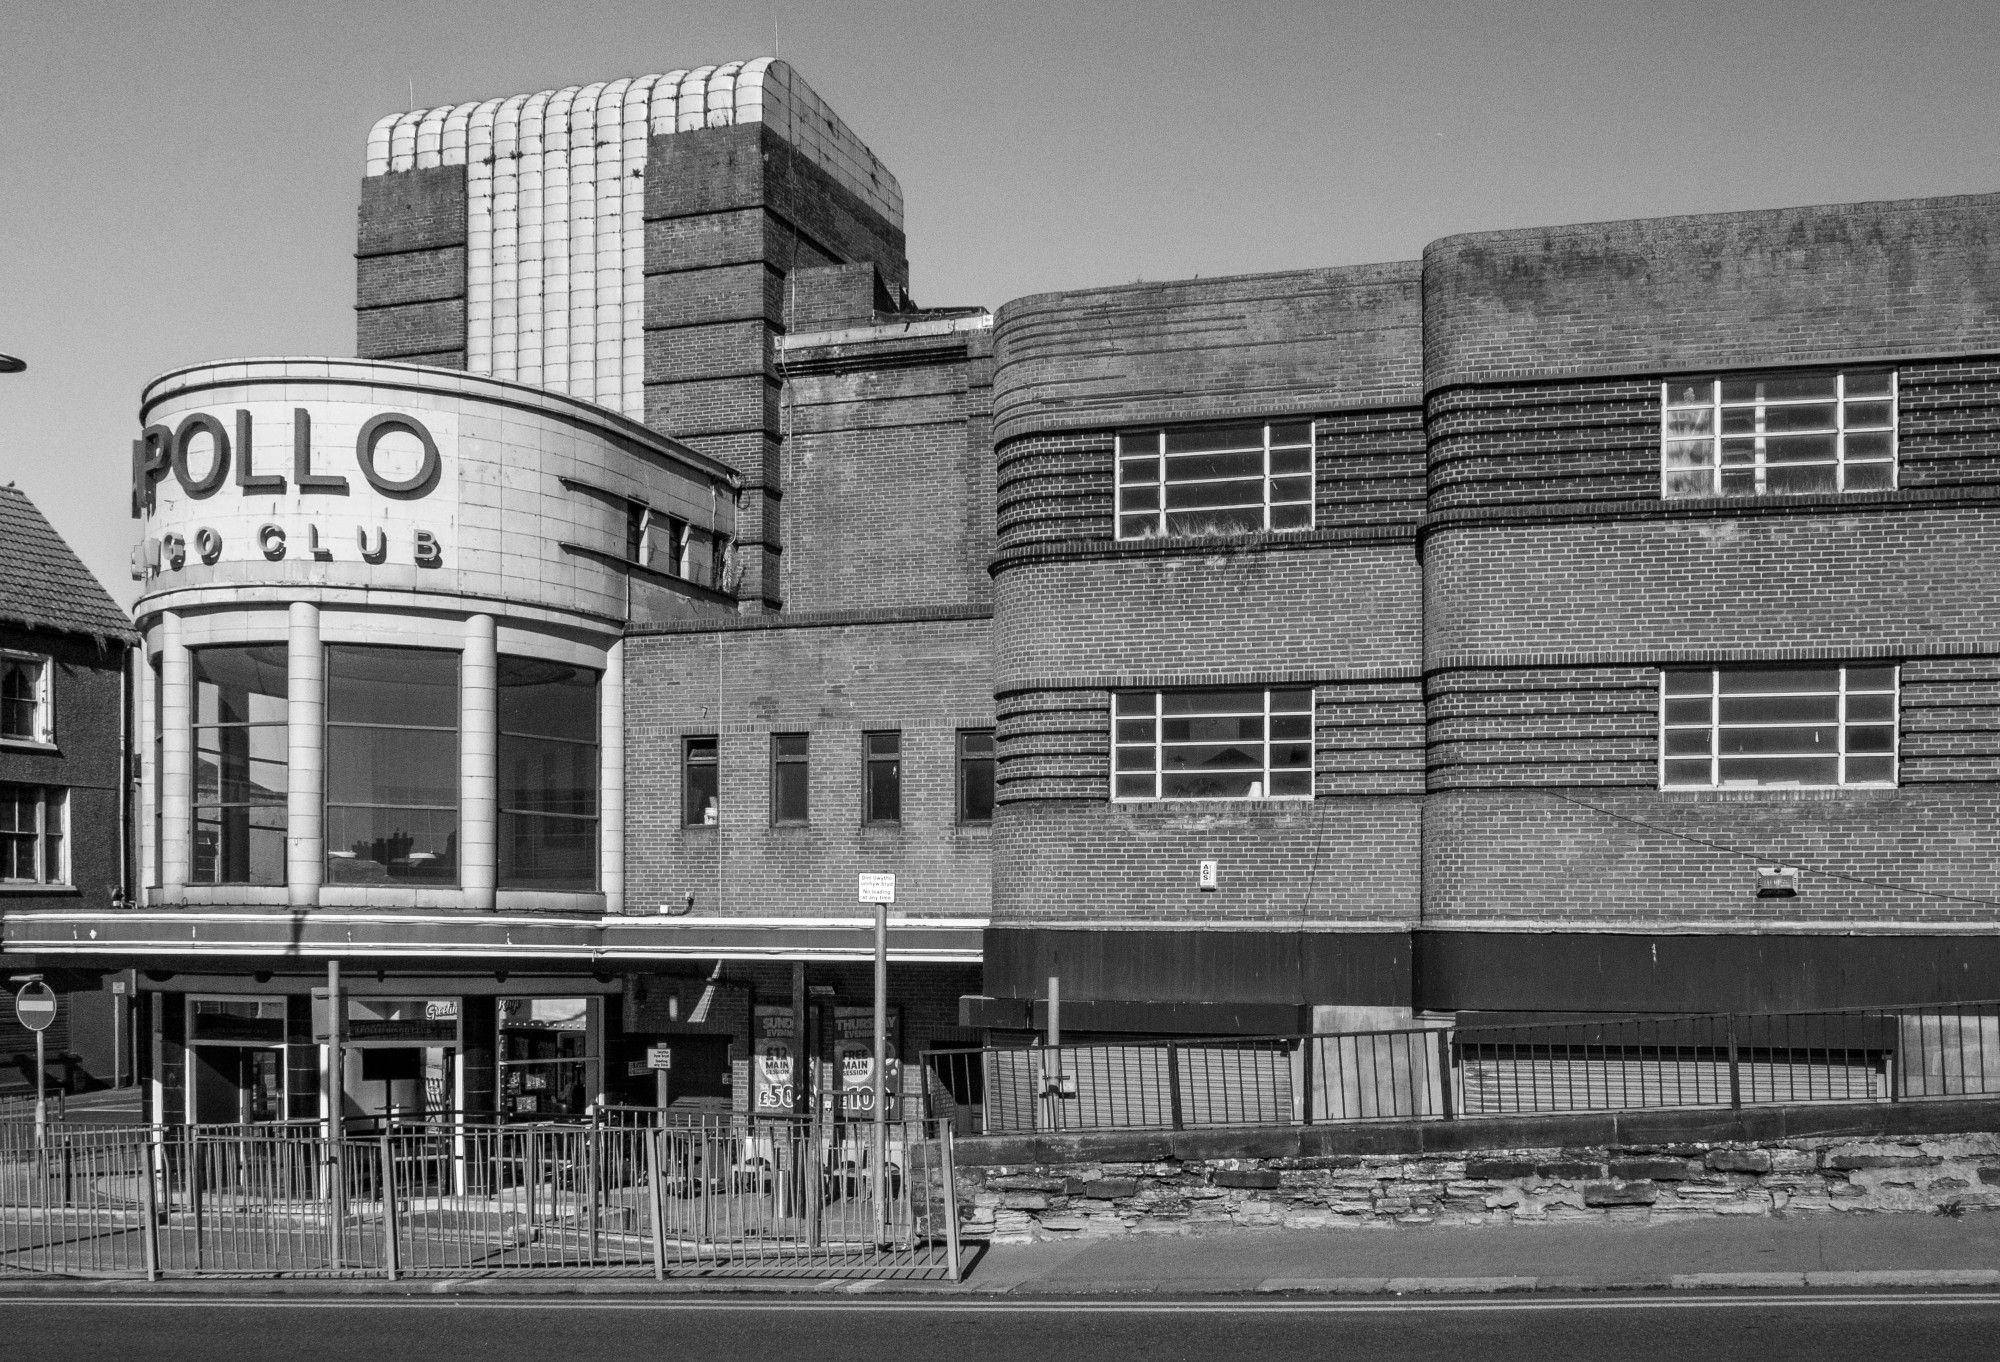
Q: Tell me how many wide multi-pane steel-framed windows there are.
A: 4